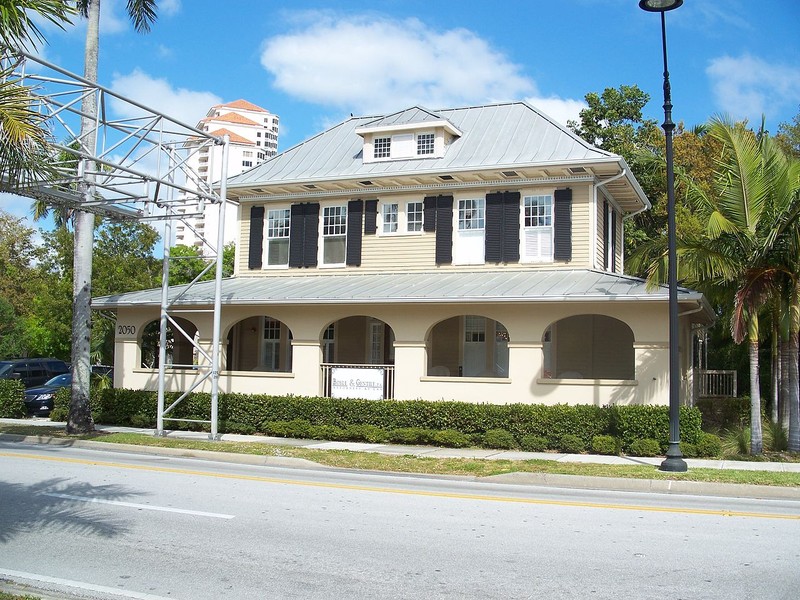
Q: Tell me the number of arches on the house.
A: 5